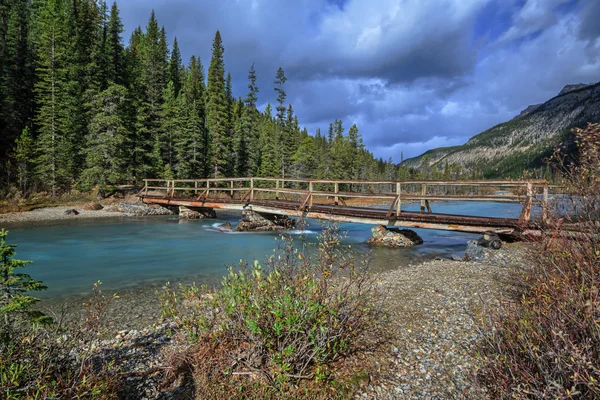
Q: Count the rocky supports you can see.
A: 3